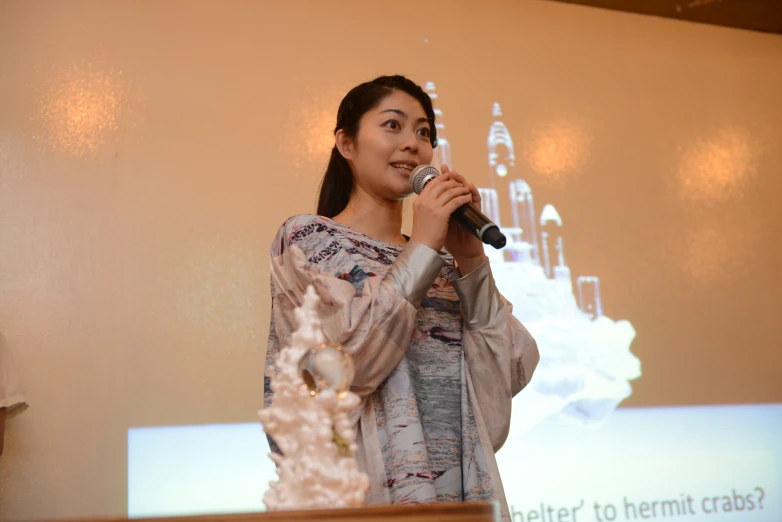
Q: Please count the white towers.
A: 6